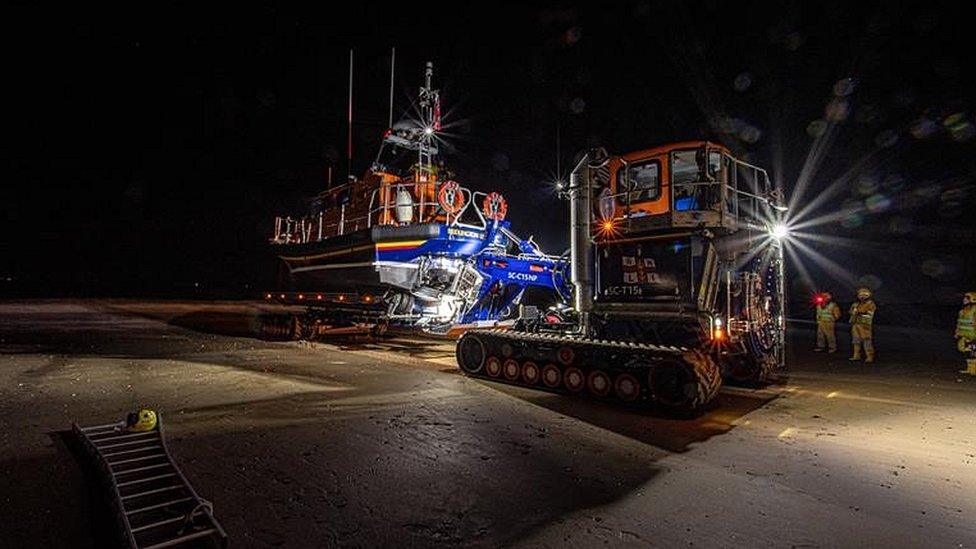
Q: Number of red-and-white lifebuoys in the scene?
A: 2